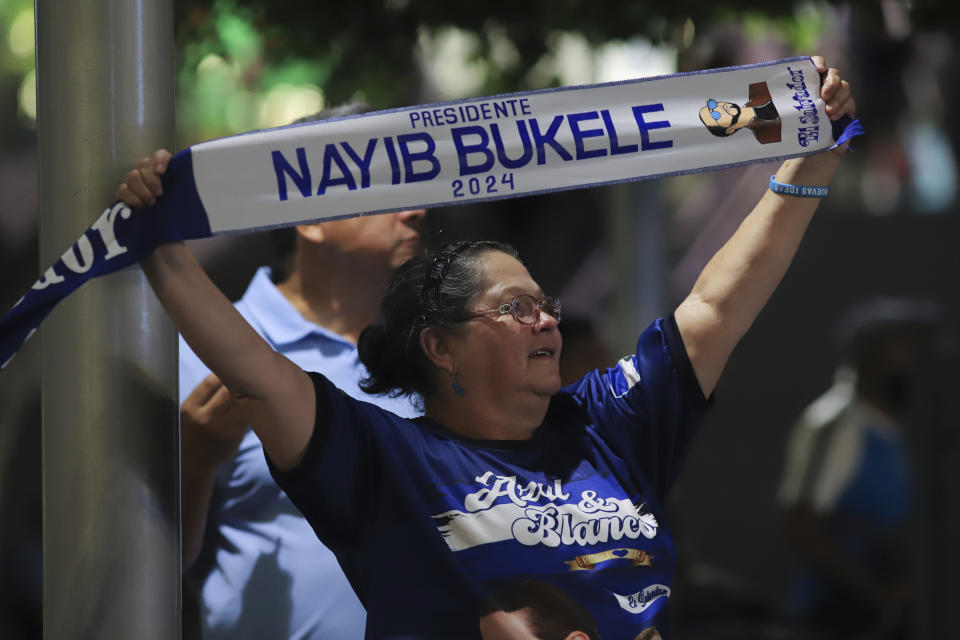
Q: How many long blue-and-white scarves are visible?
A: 1